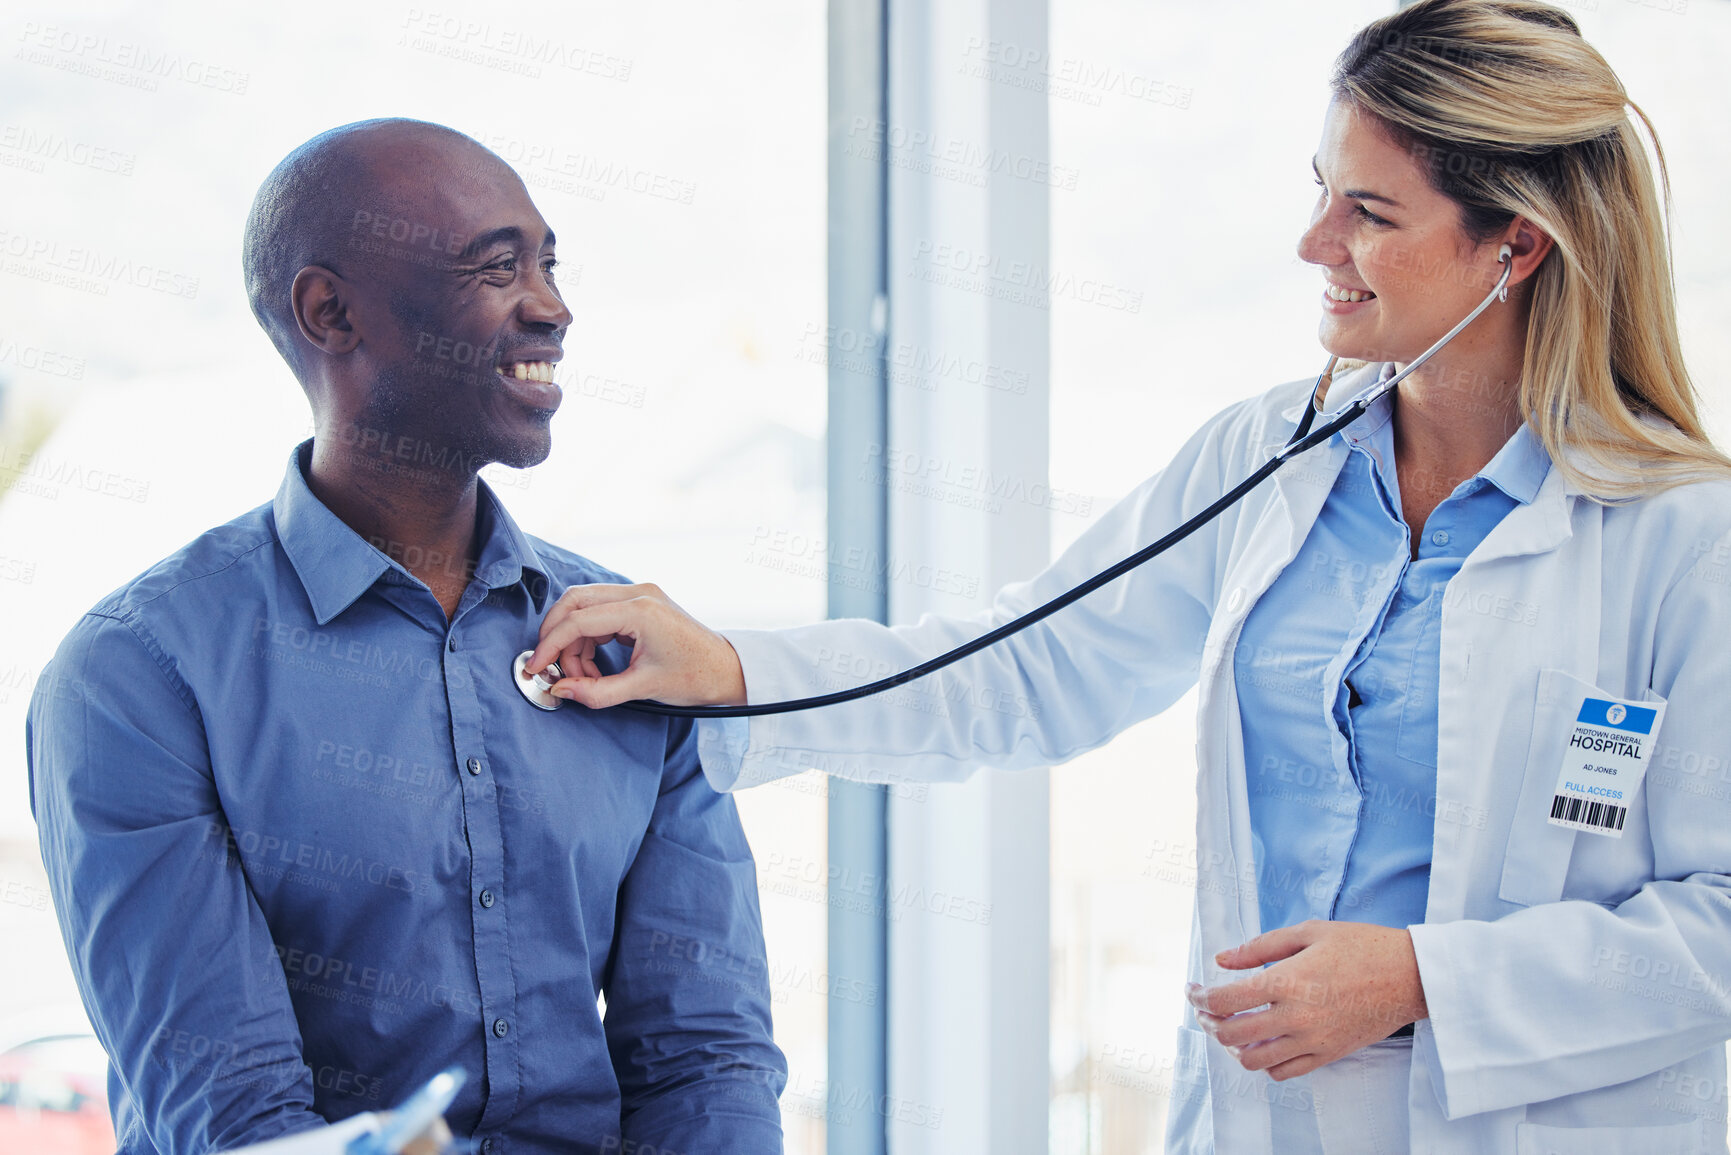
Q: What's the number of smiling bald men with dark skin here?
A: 1